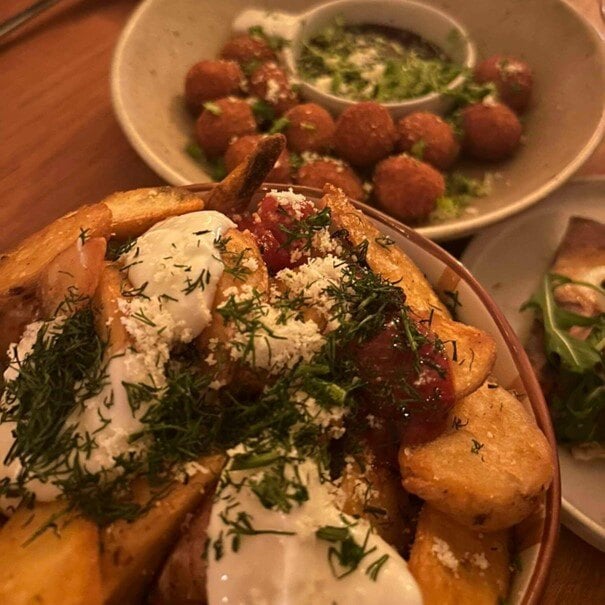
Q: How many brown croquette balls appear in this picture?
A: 12